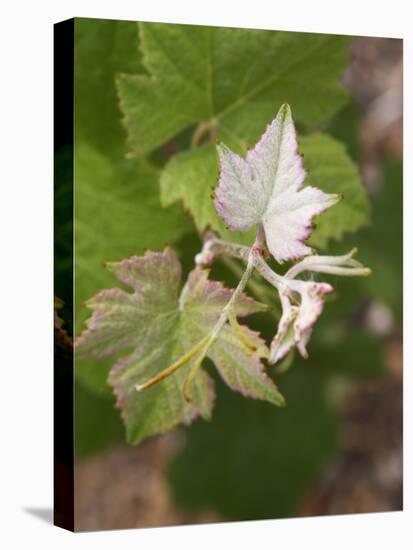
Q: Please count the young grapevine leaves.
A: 3